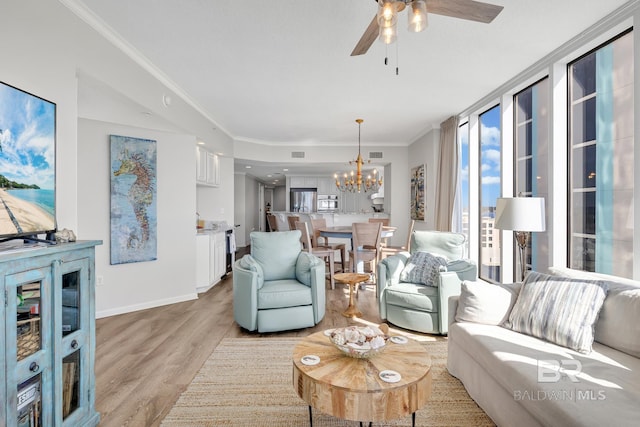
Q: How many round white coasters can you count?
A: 4